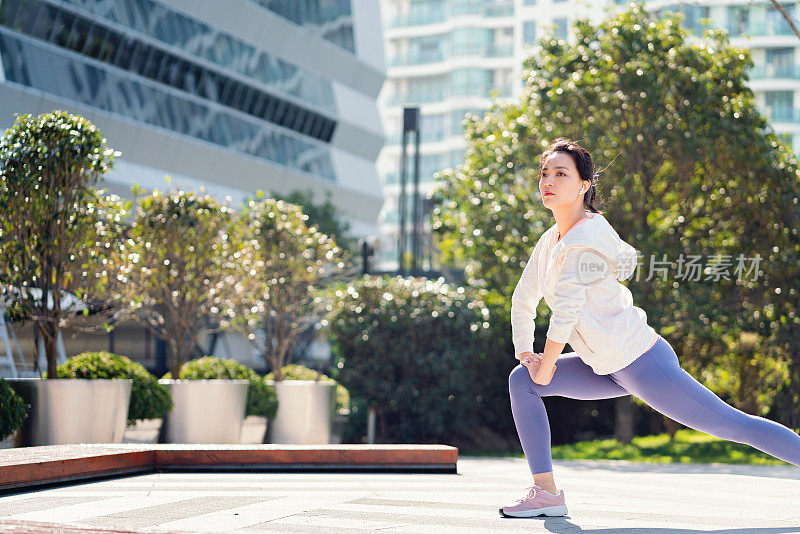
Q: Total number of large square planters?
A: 3